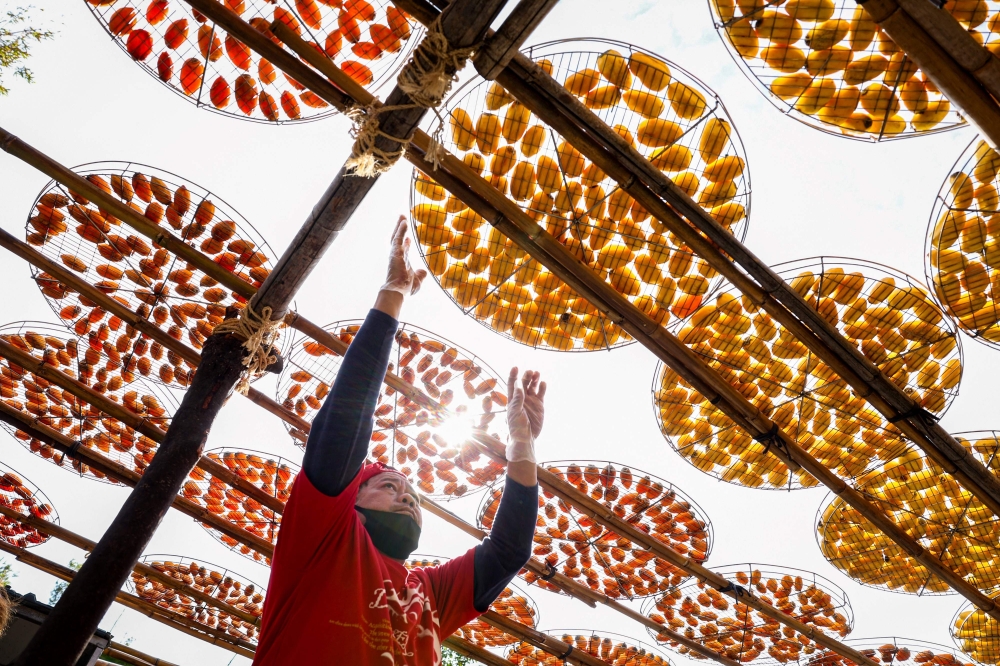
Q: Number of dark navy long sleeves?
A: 2